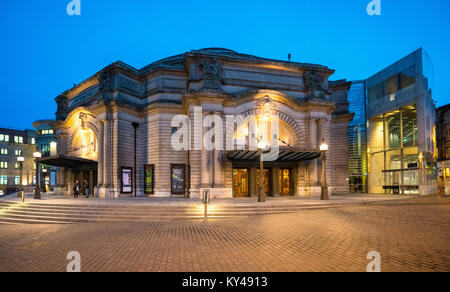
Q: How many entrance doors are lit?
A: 3